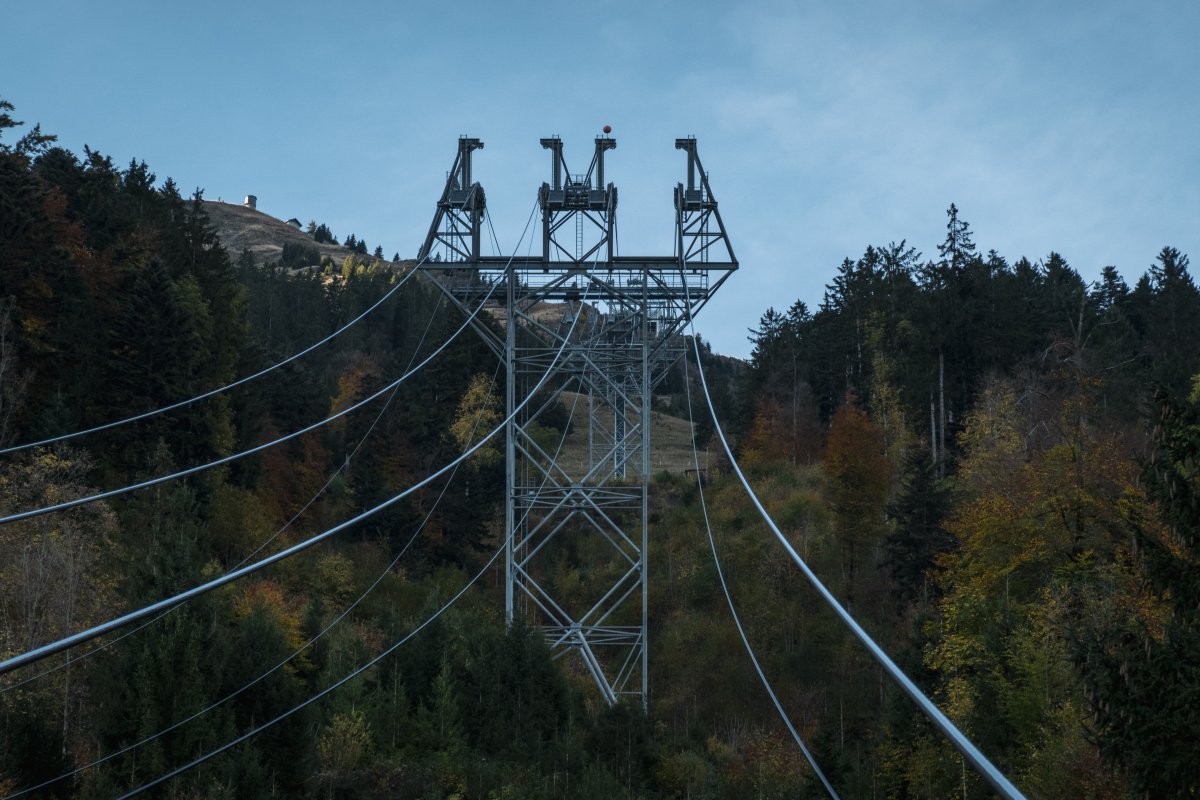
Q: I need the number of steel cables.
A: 8